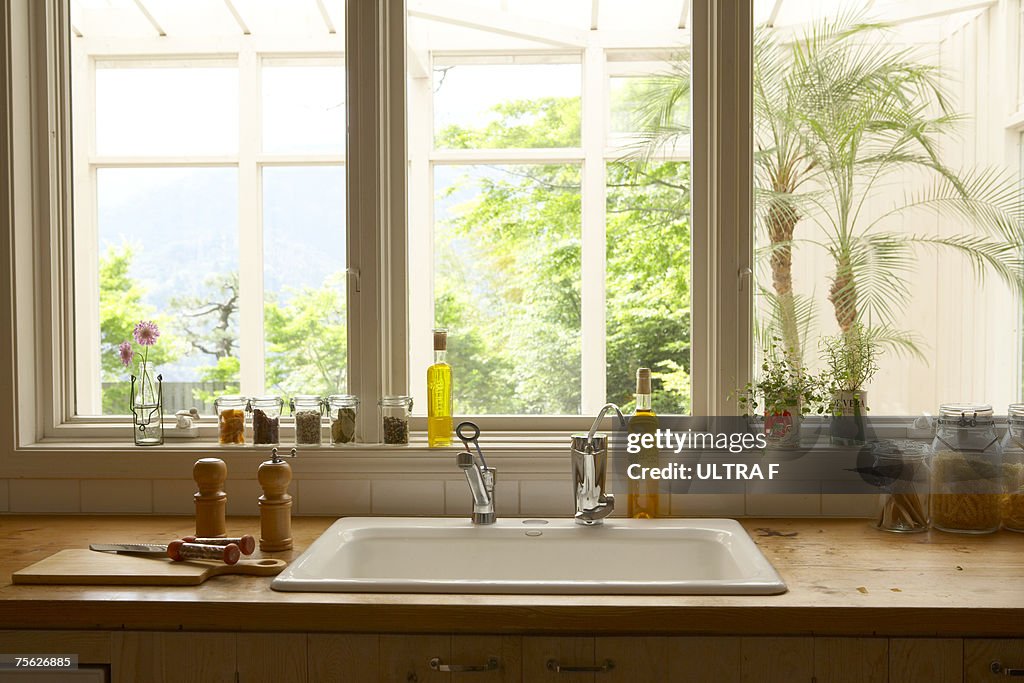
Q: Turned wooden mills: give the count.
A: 2